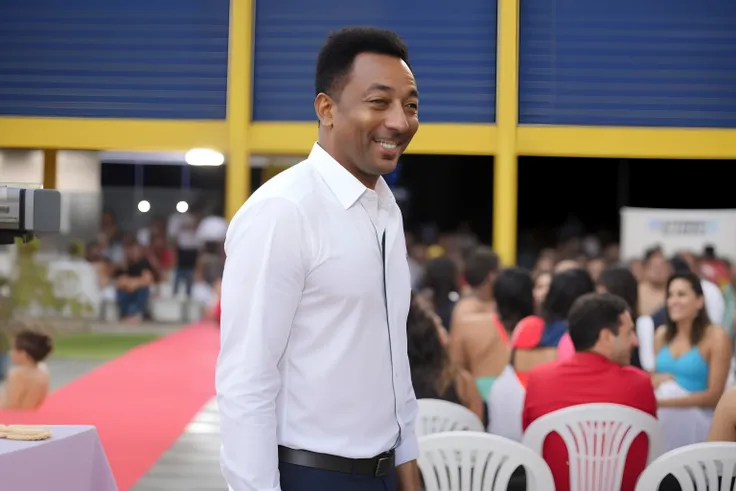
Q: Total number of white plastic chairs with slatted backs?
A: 4